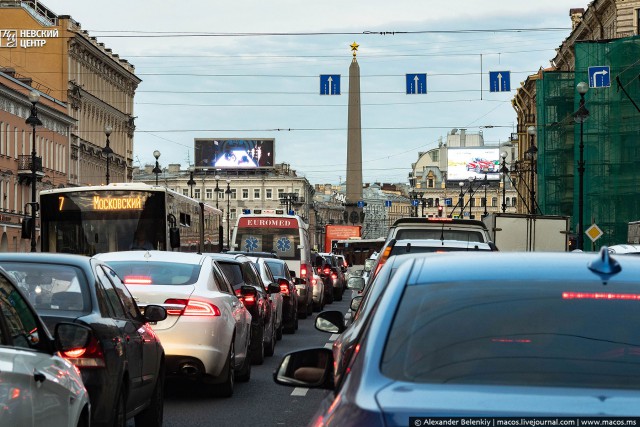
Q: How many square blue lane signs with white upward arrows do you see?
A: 3